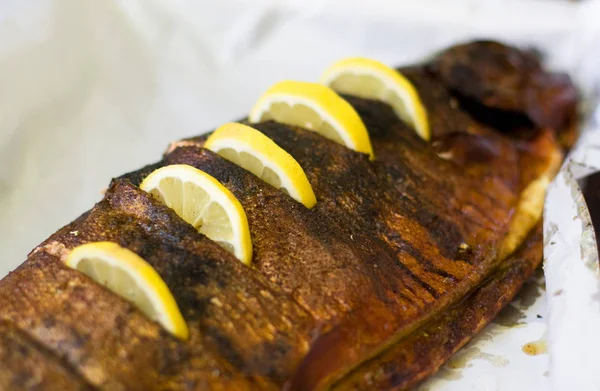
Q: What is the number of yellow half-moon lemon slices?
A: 5